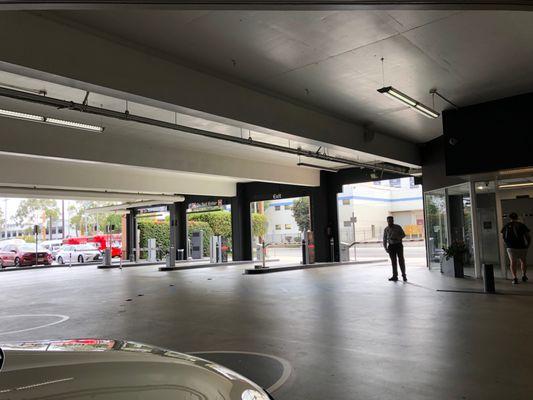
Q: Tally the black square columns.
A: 4